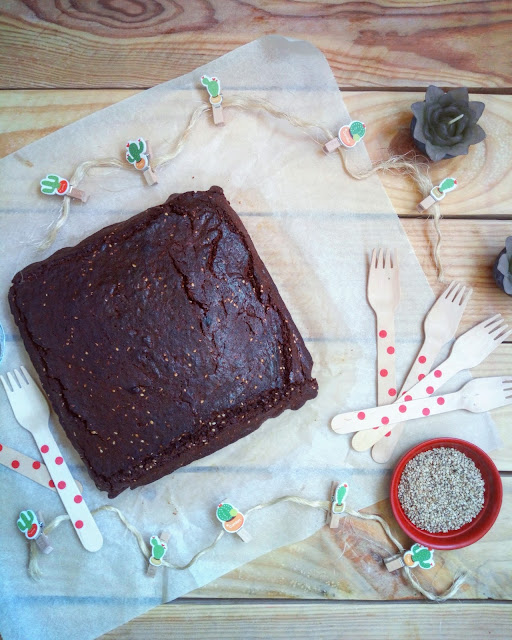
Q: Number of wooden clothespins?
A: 10